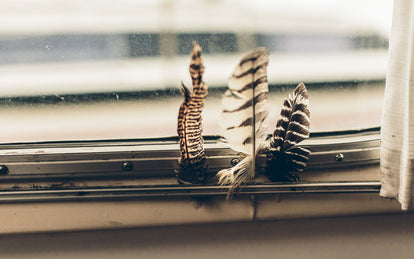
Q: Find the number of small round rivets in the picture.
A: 4